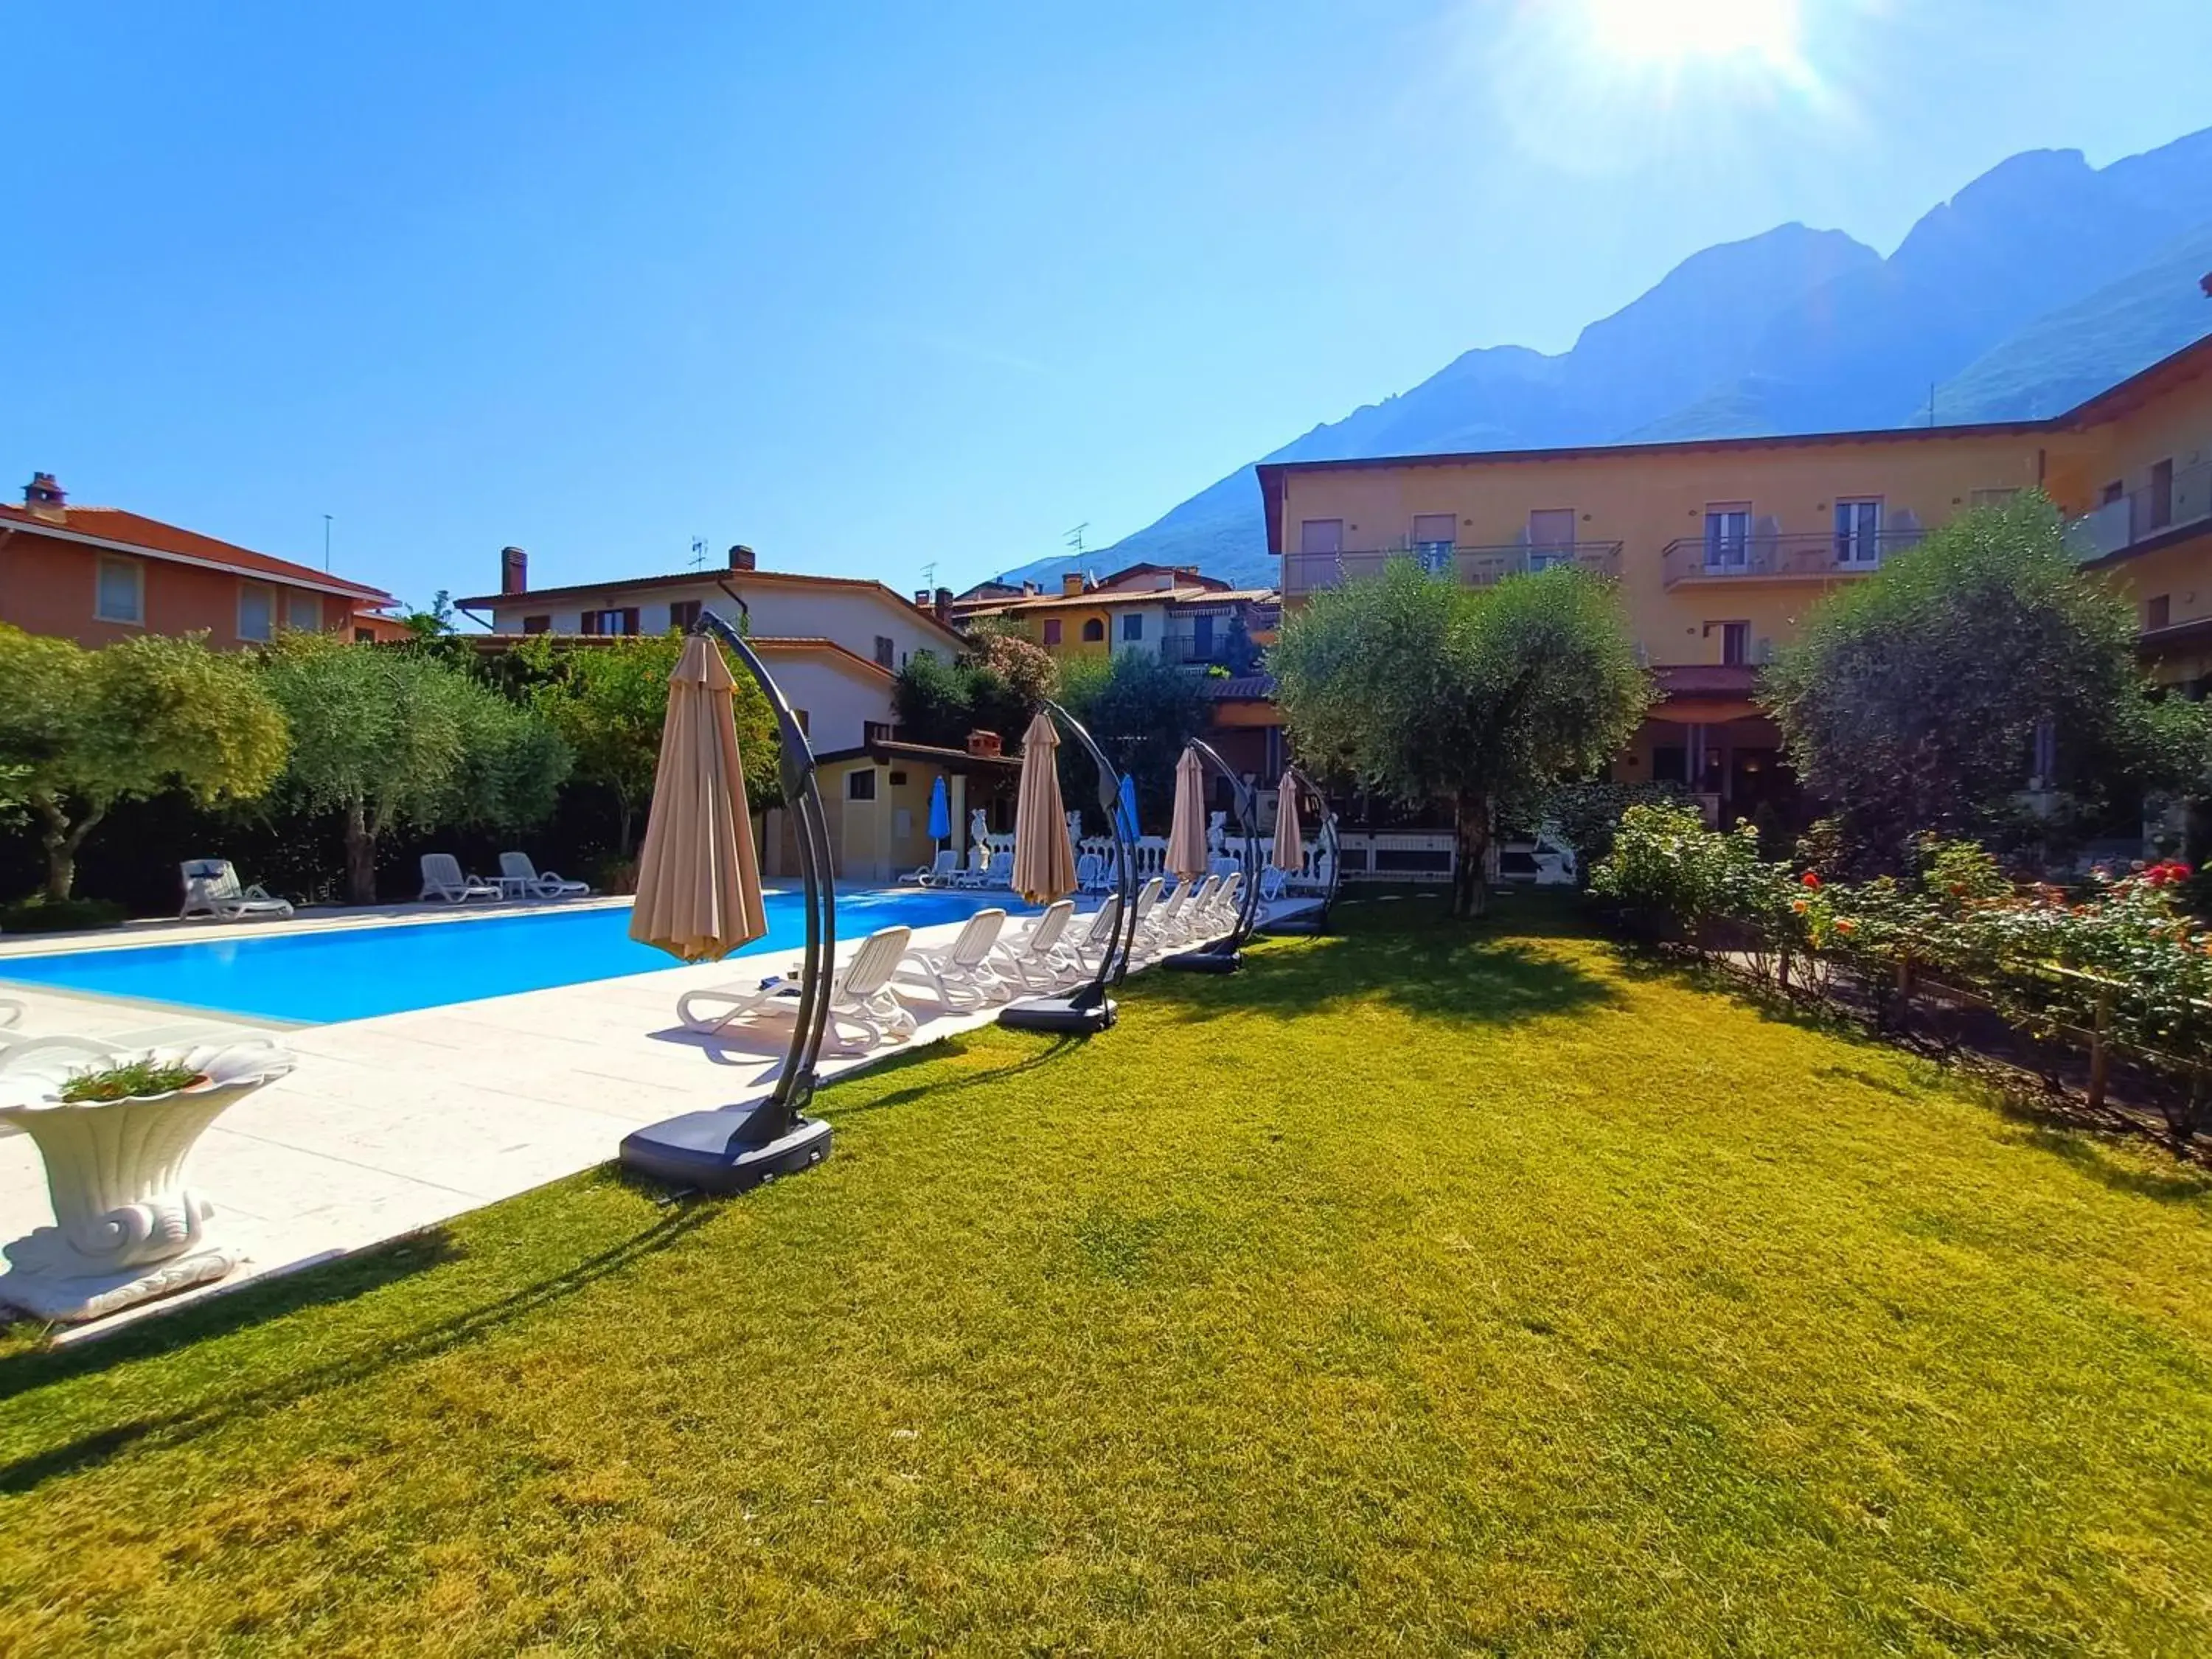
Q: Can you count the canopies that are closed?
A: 6